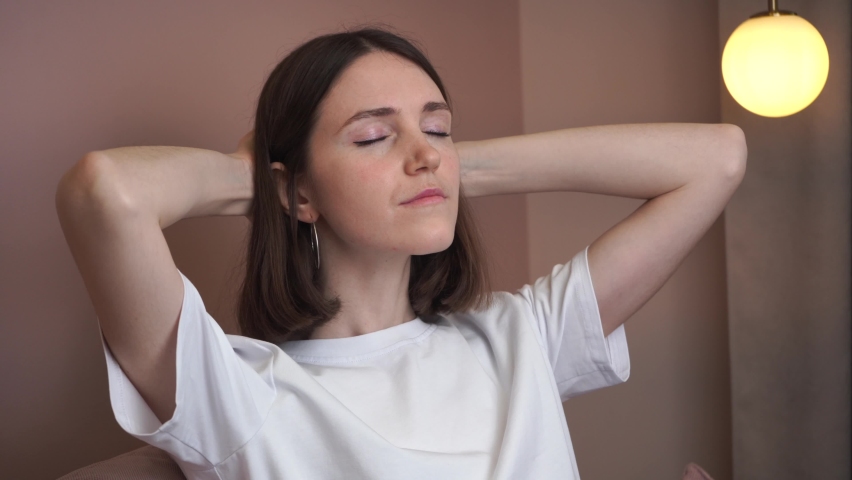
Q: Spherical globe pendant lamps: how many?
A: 1